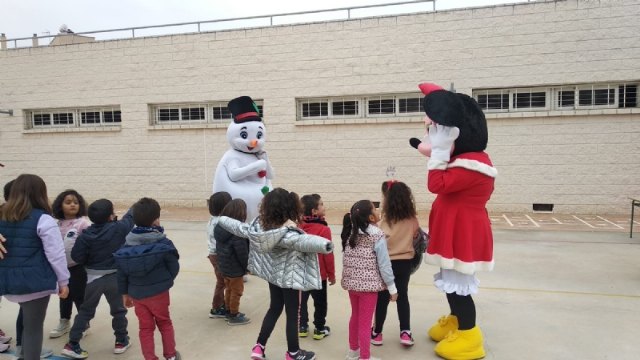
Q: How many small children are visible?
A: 11